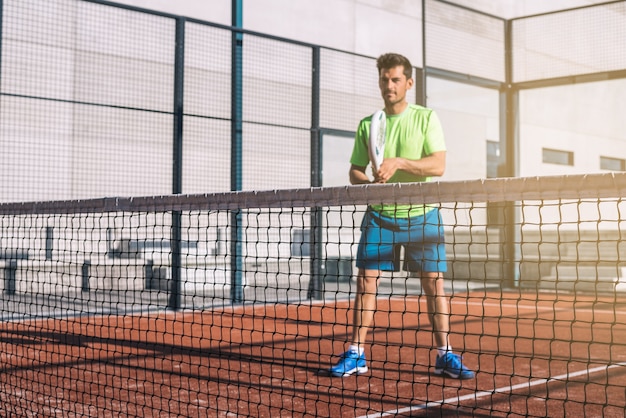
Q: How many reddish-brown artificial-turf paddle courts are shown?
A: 1